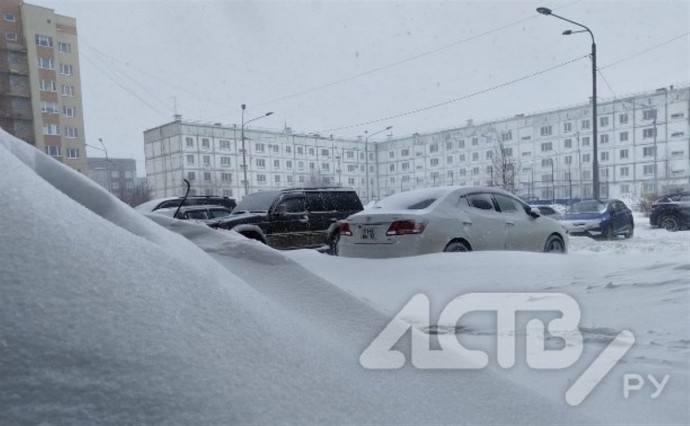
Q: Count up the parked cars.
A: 7